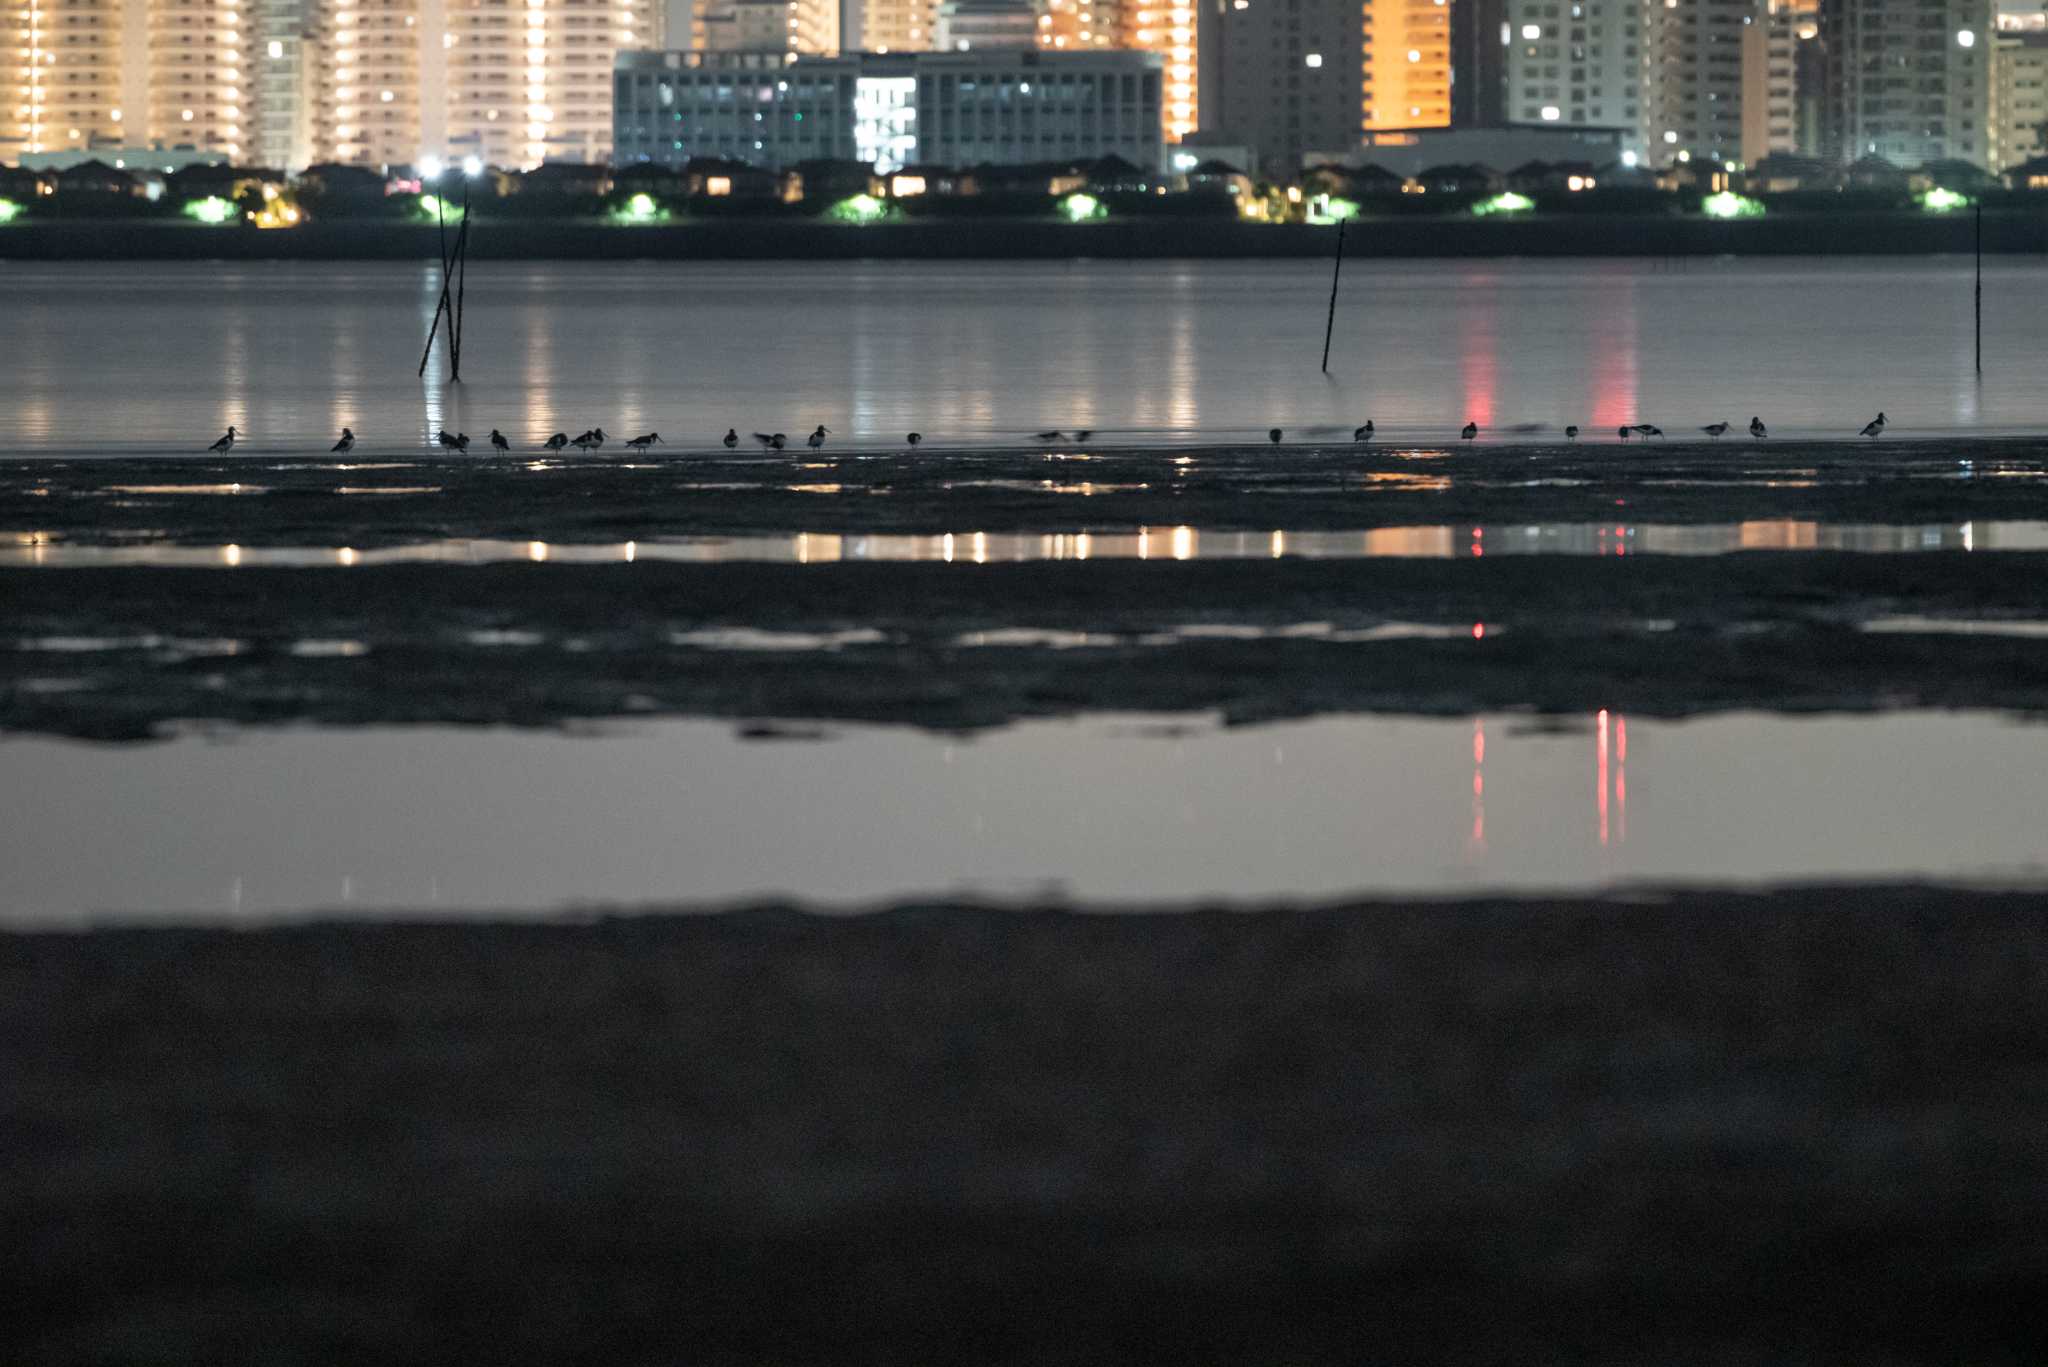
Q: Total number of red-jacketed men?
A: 0